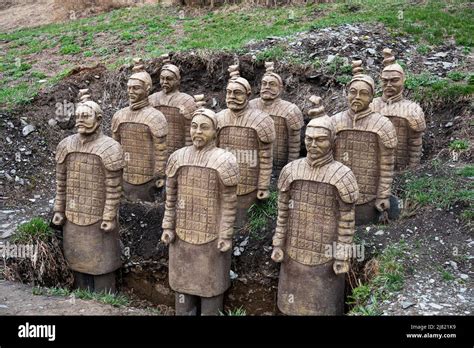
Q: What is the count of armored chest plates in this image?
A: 9